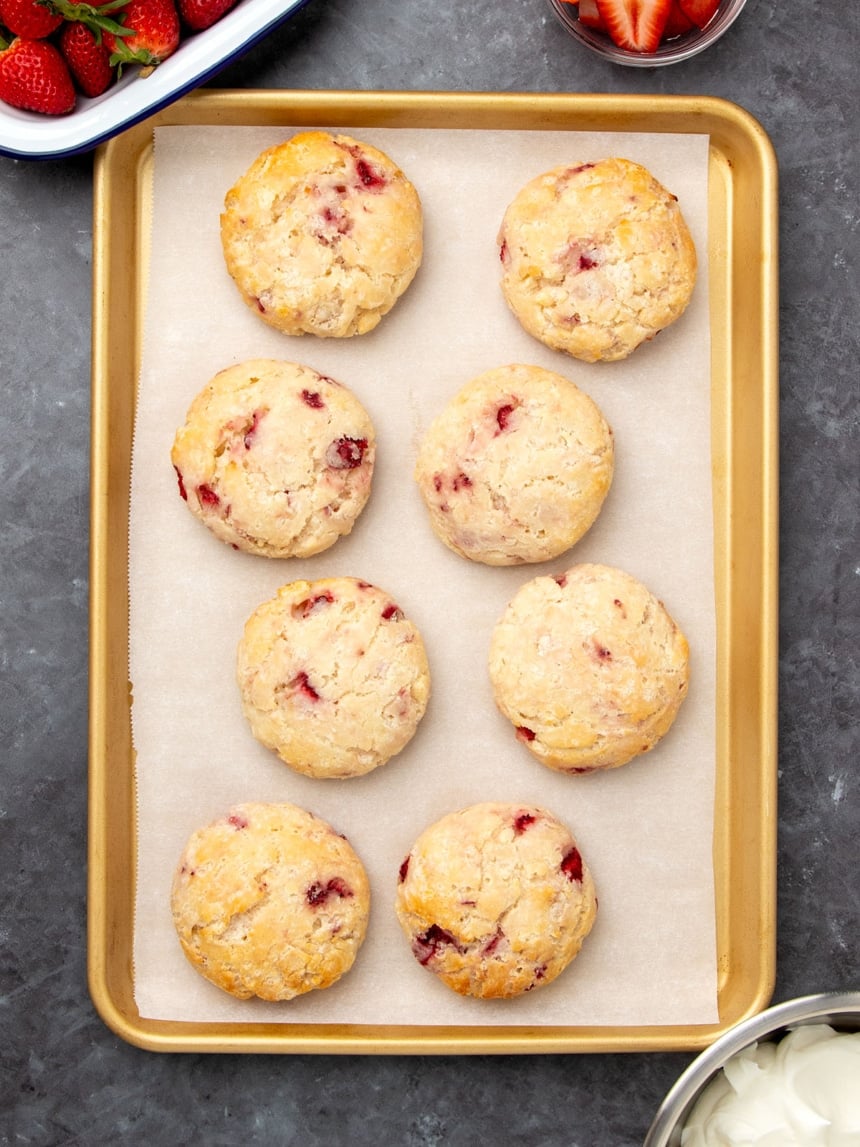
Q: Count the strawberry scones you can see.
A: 8